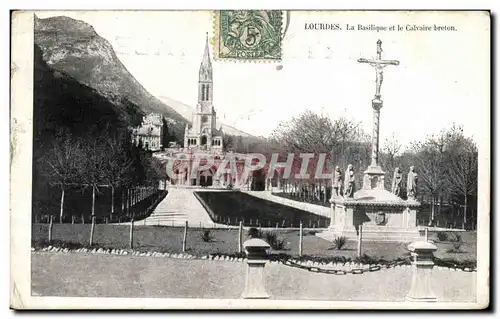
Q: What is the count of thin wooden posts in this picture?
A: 8